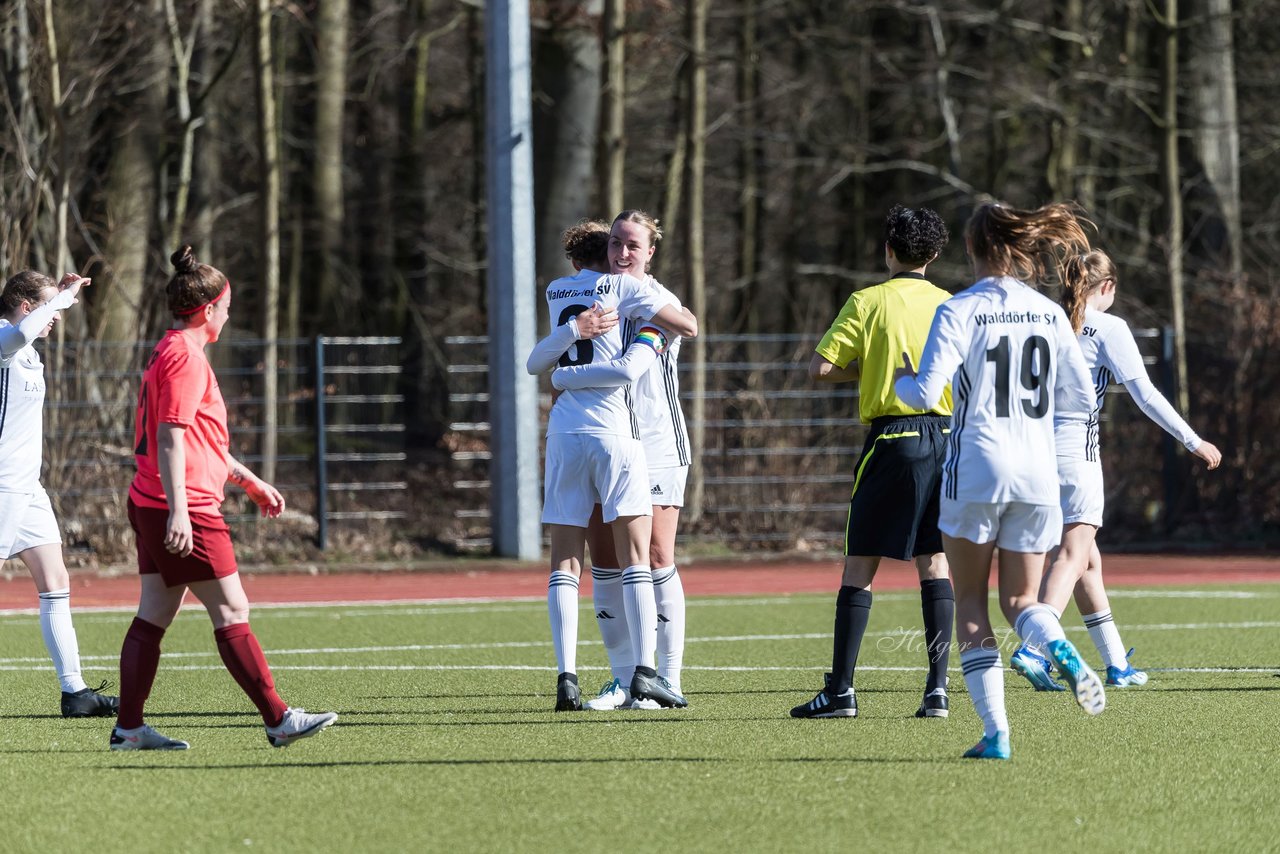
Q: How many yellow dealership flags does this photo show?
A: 0